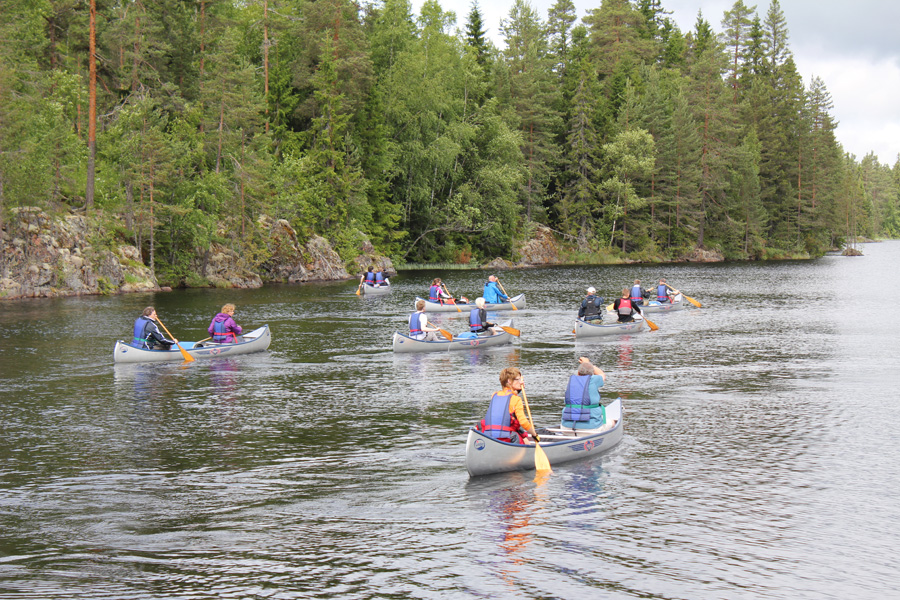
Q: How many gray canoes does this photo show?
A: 7